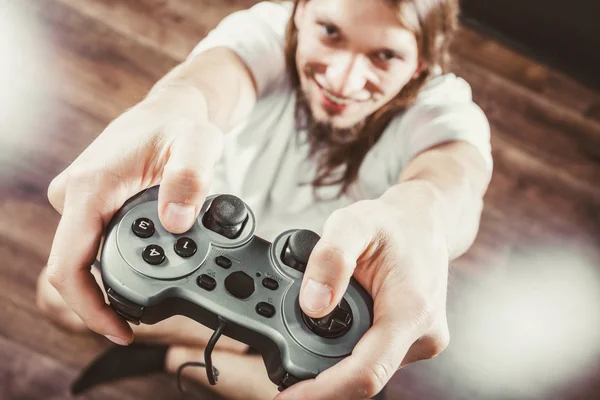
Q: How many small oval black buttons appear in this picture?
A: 4